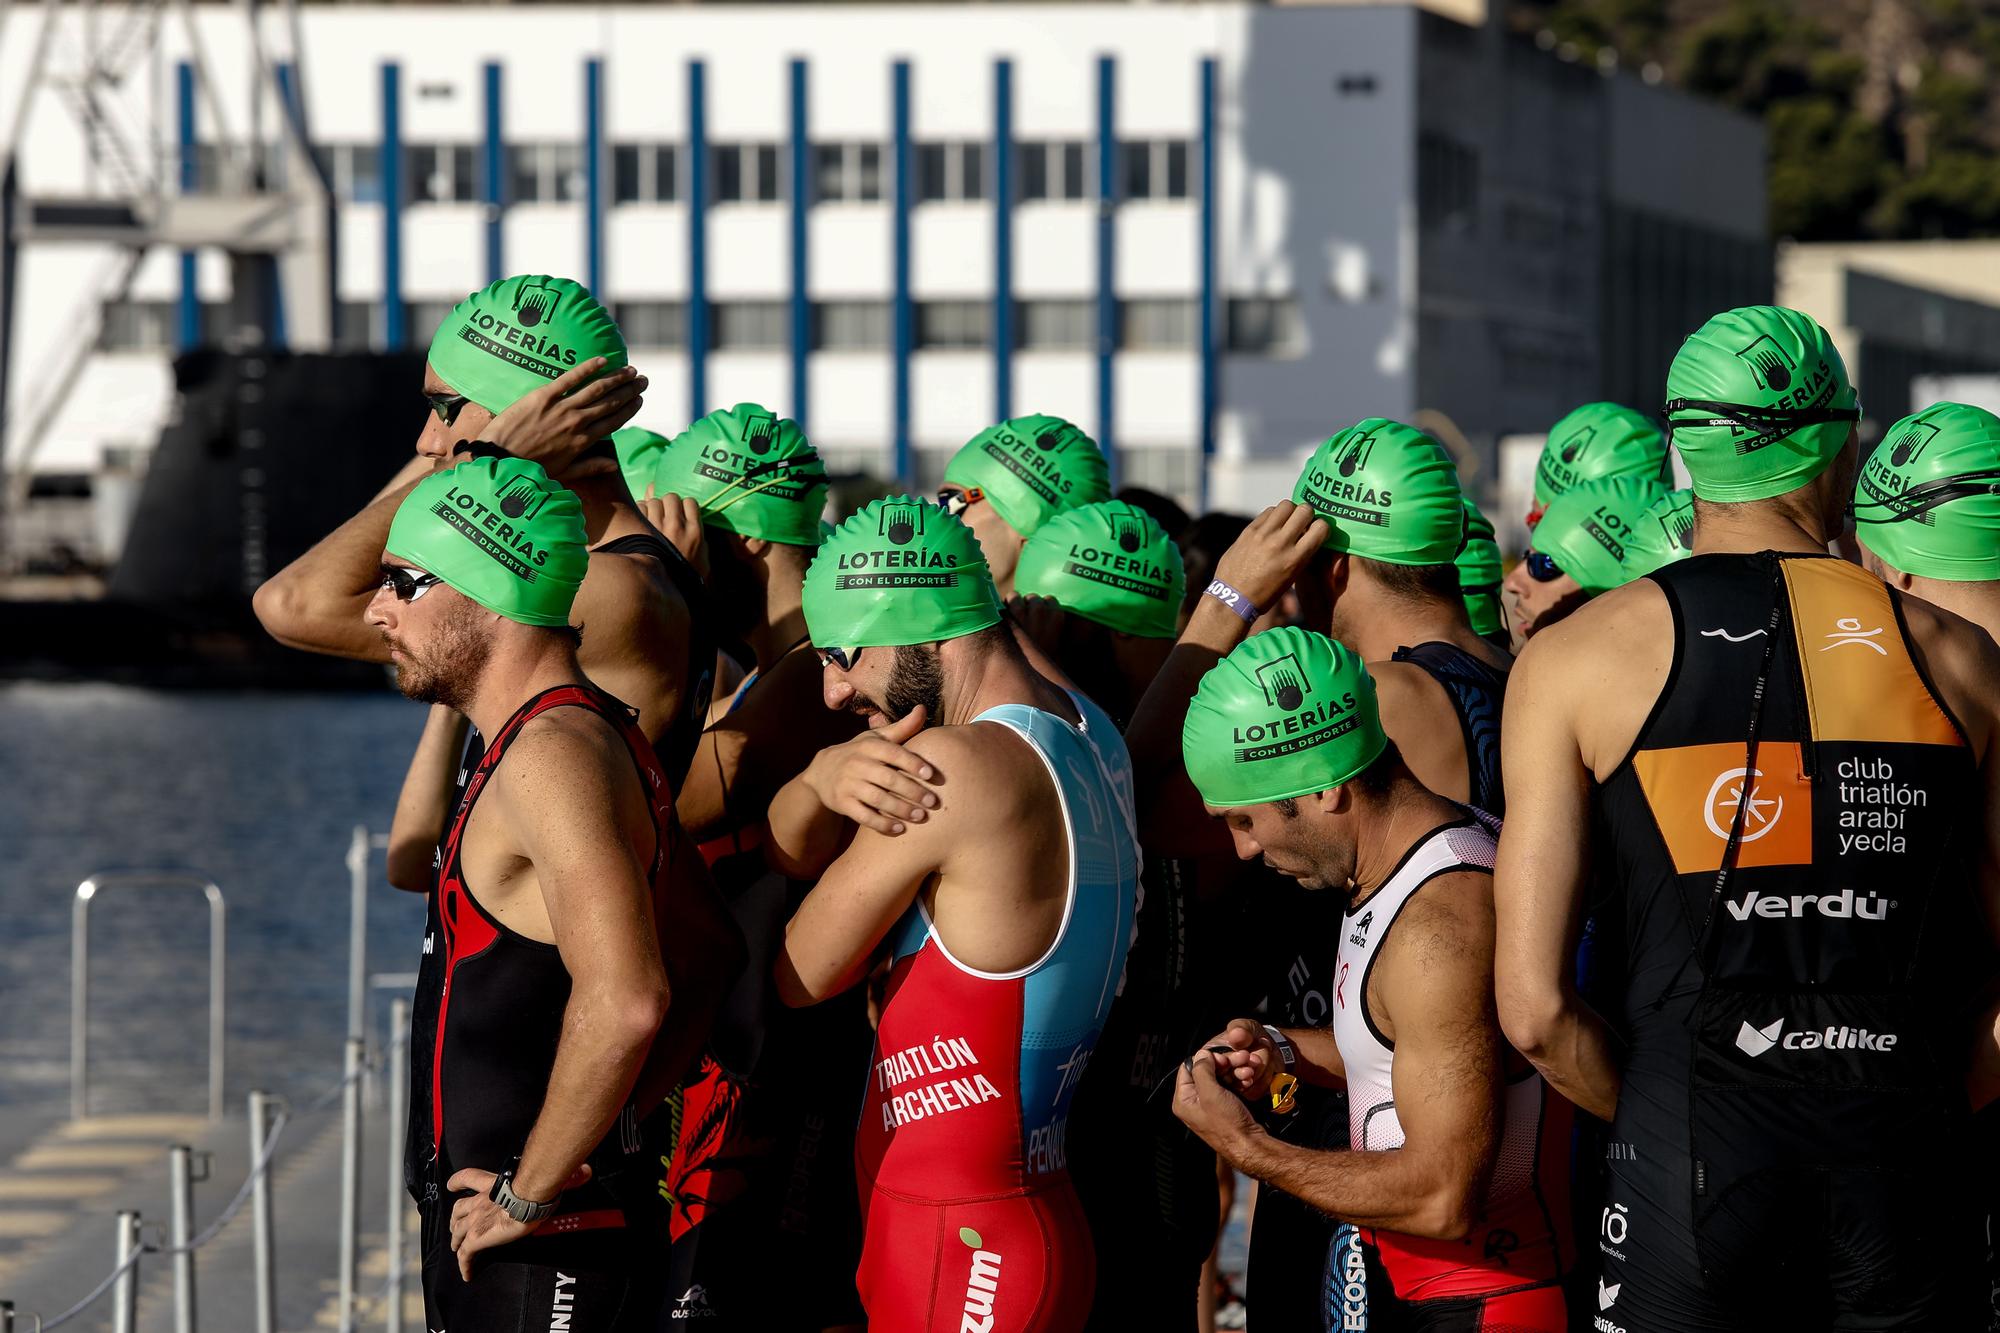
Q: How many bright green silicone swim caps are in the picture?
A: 15